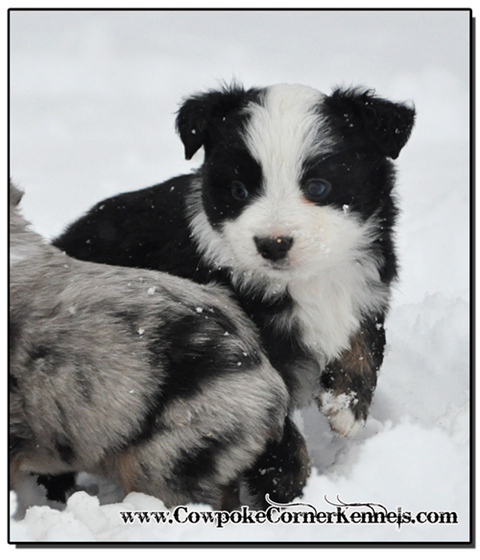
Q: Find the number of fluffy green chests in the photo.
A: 0